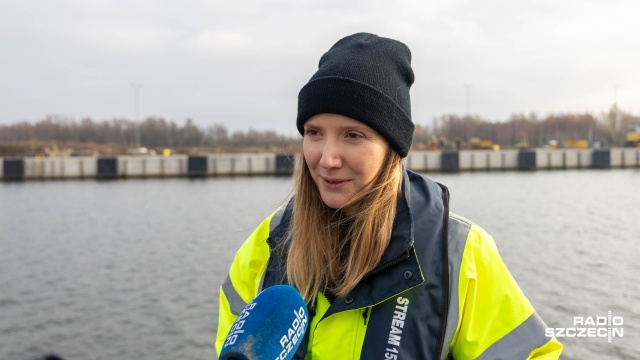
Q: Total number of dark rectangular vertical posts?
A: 7